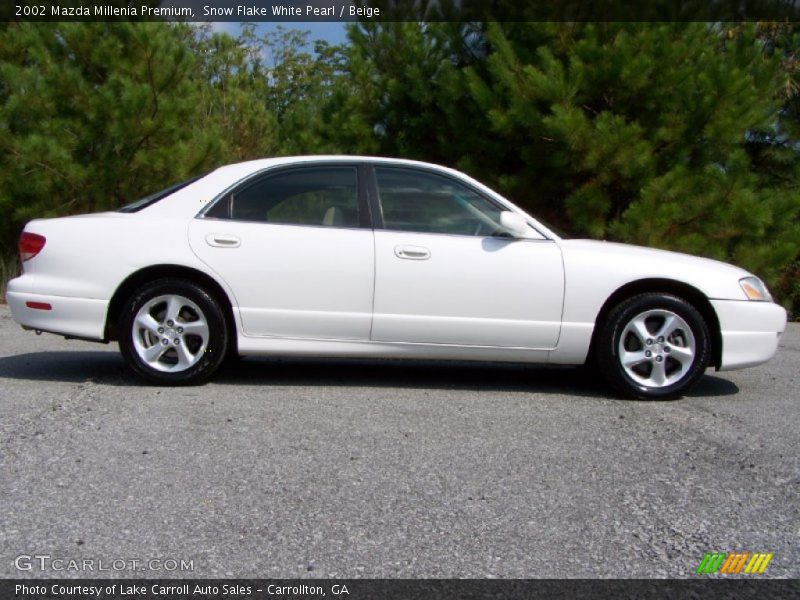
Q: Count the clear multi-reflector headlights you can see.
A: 1